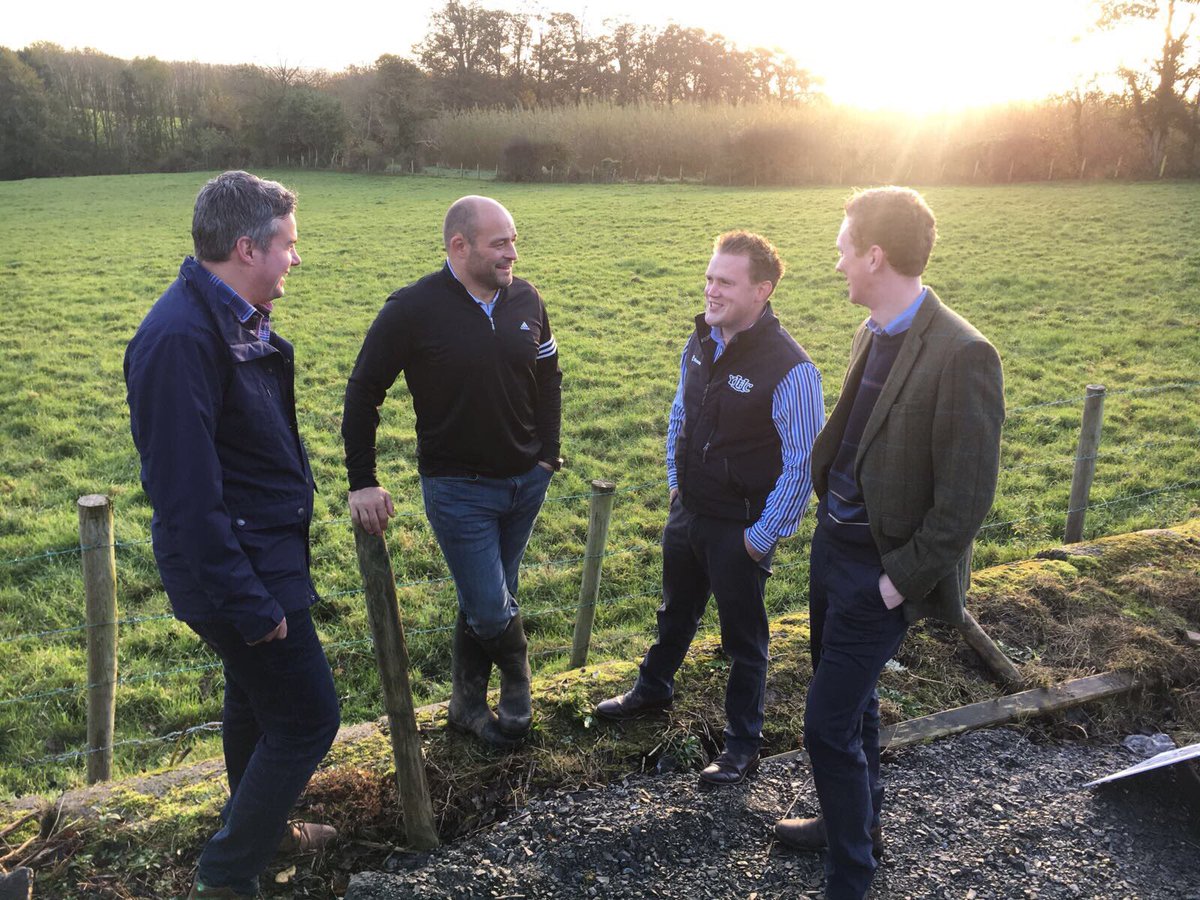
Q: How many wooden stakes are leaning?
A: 2